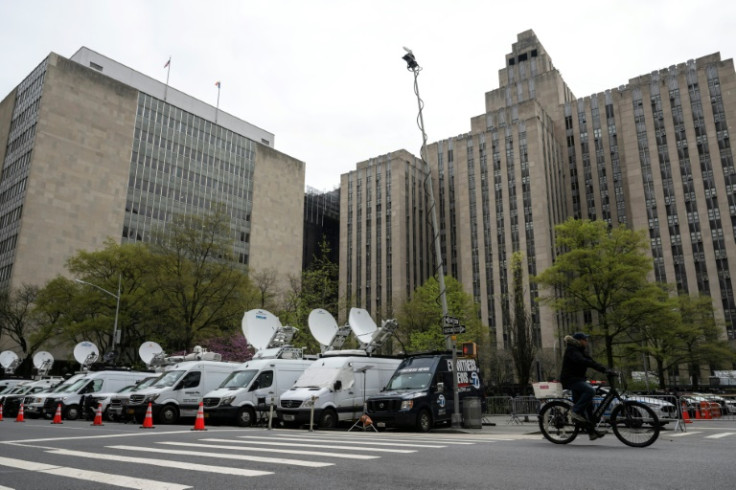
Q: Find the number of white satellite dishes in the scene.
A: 7